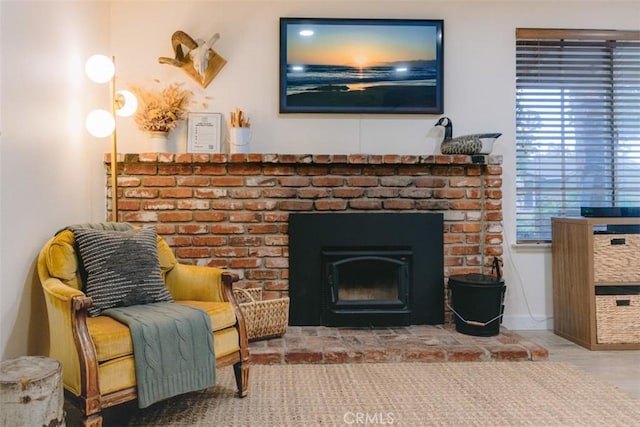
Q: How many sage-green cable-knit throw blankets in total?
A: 1